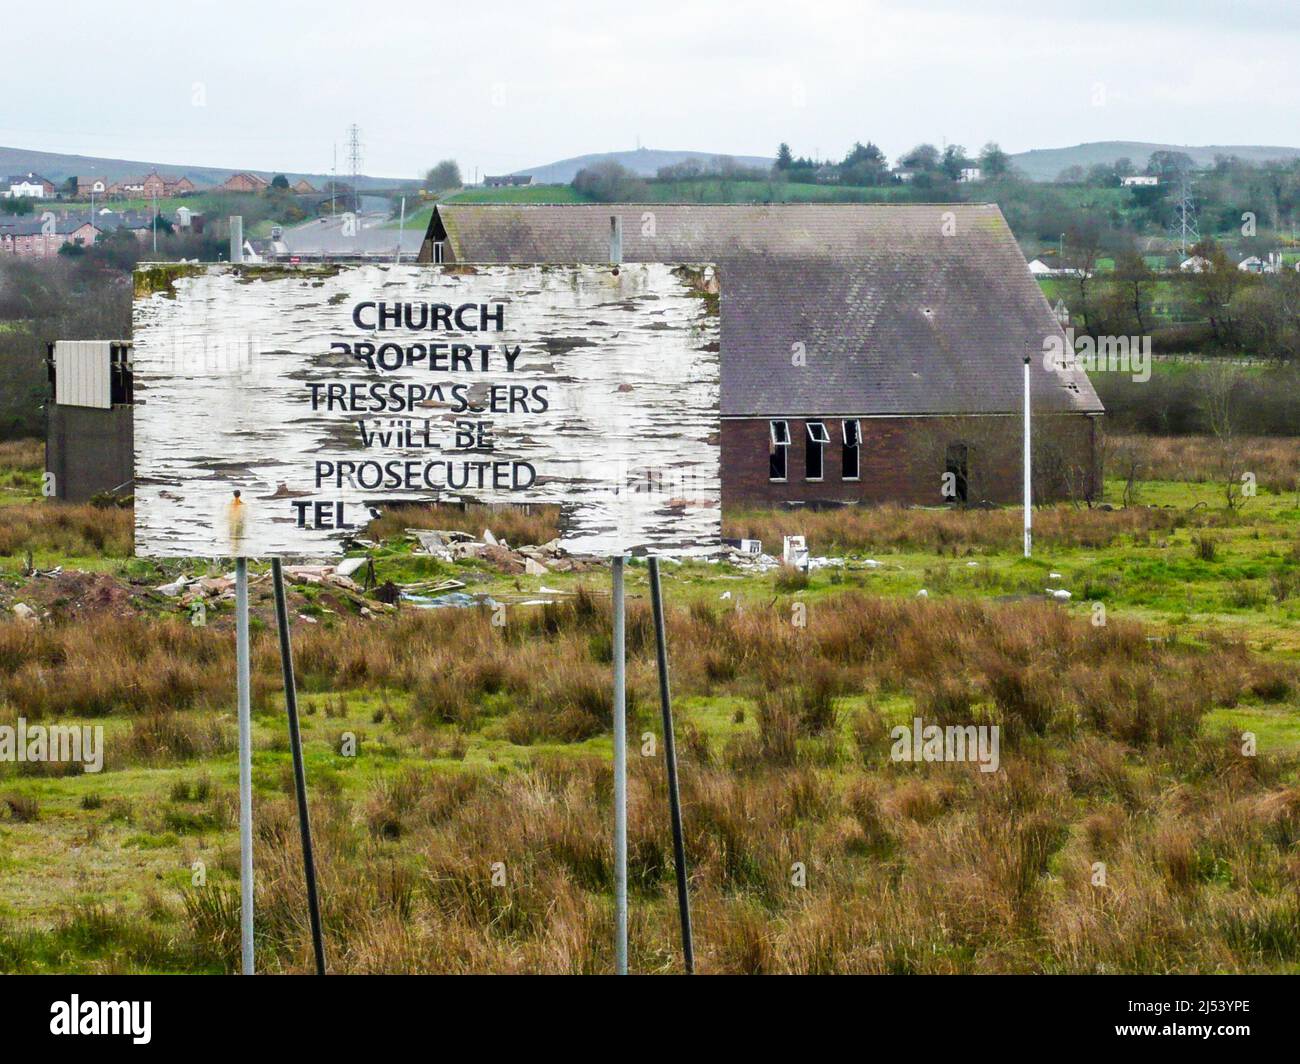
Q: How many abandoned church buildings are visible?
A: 1